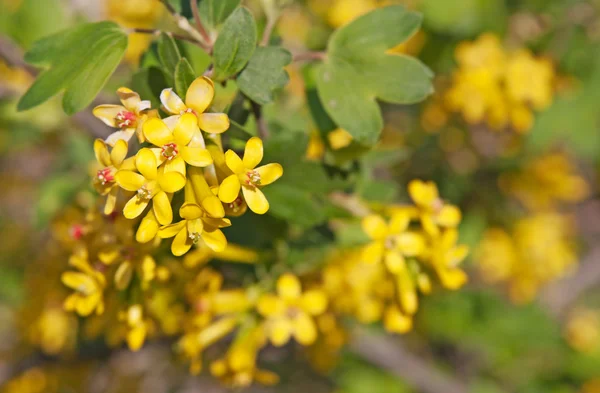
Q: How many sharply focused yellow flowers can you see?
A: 7